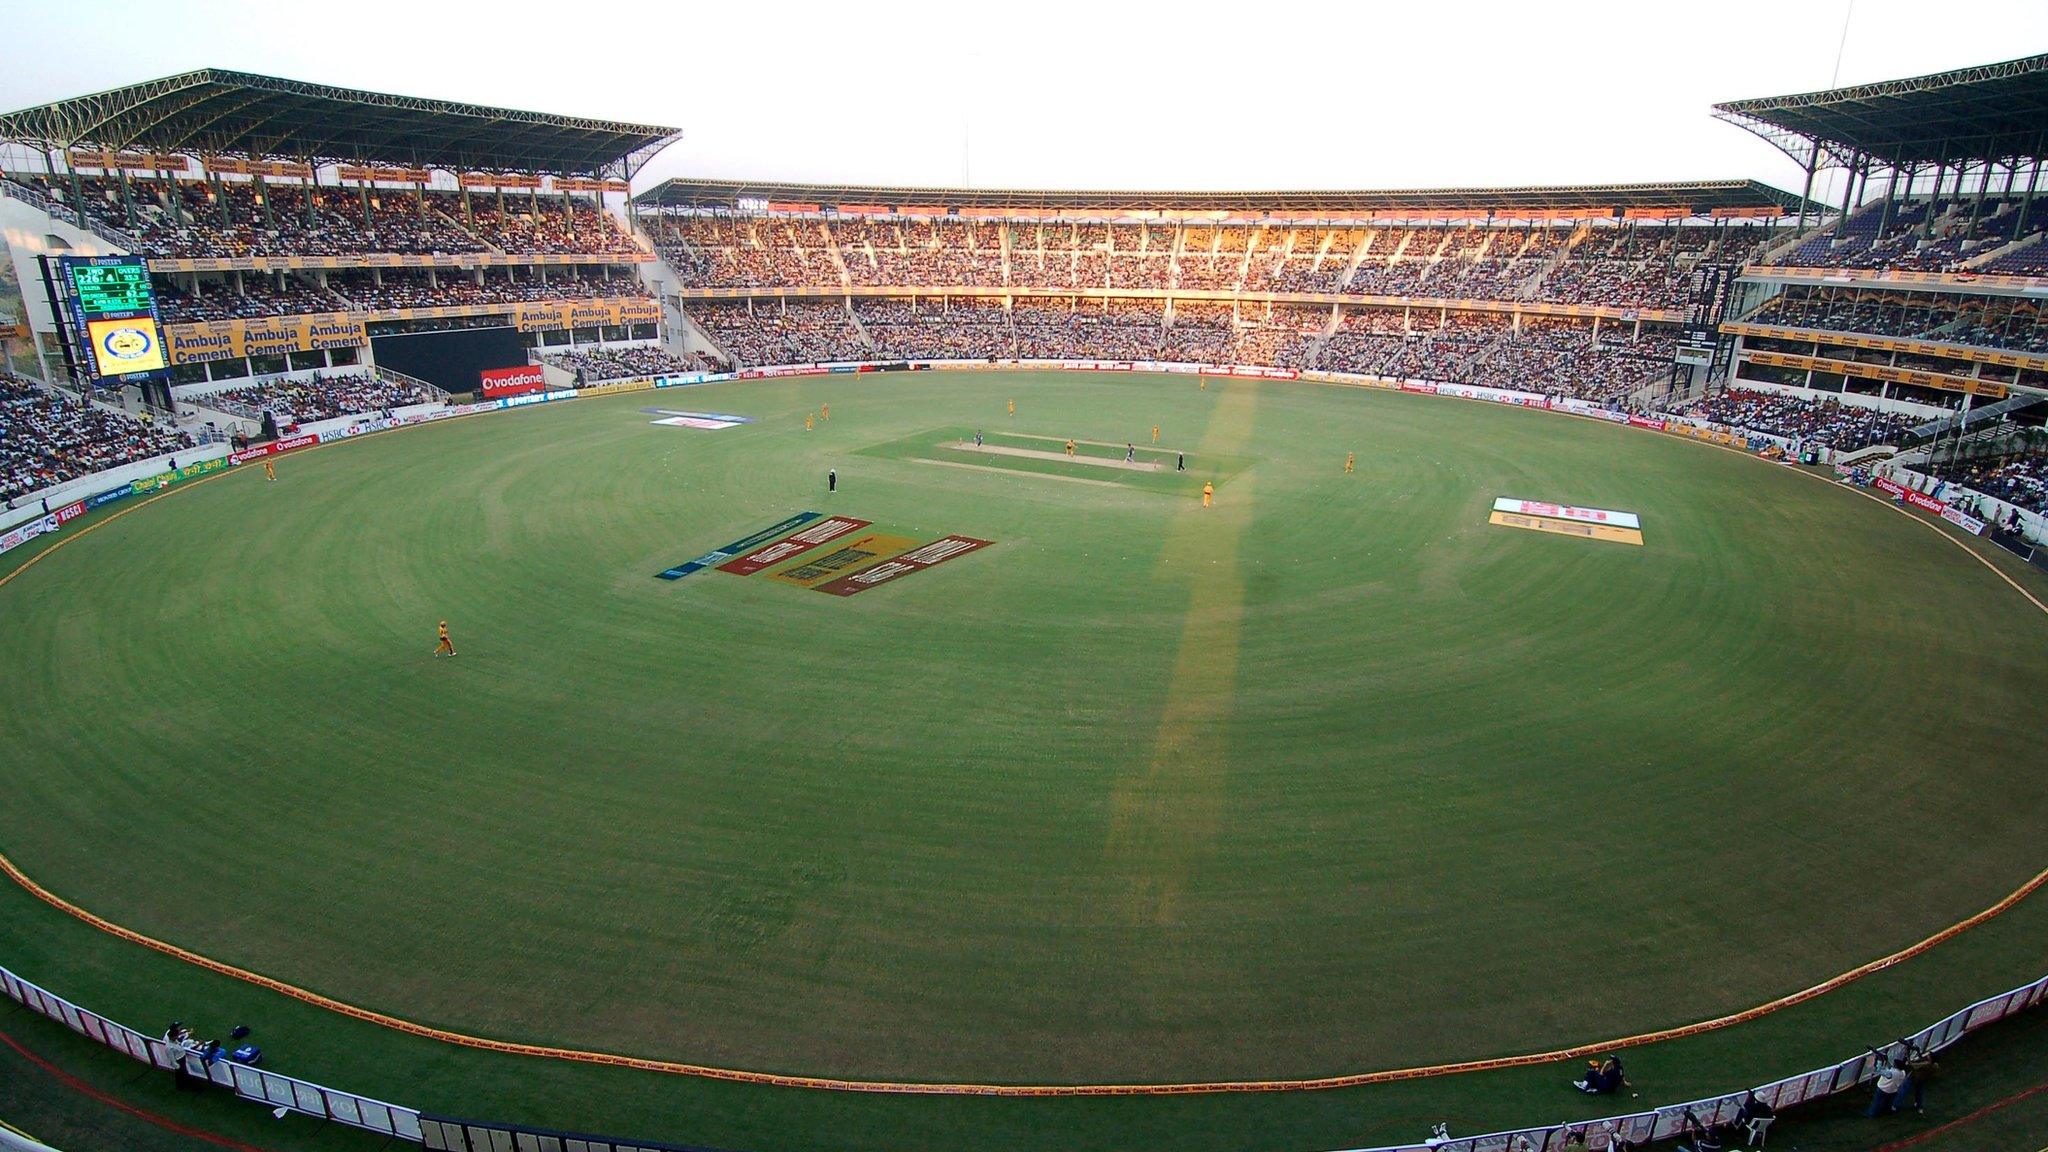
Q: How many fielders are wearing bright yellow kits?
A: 11